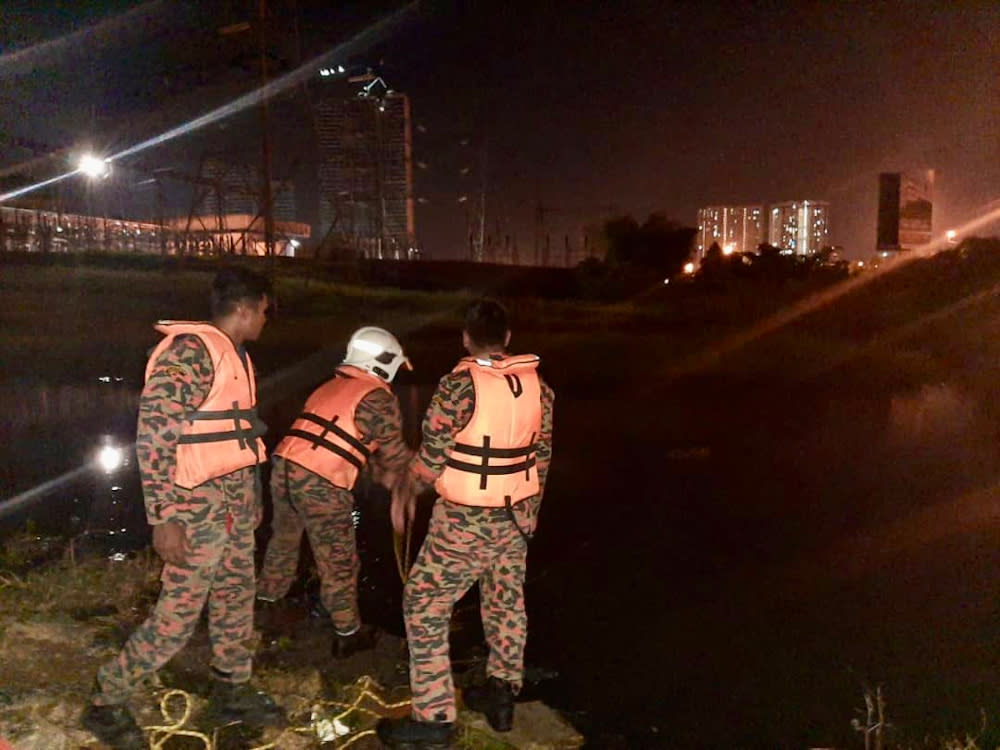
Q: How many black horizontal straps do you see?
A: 6